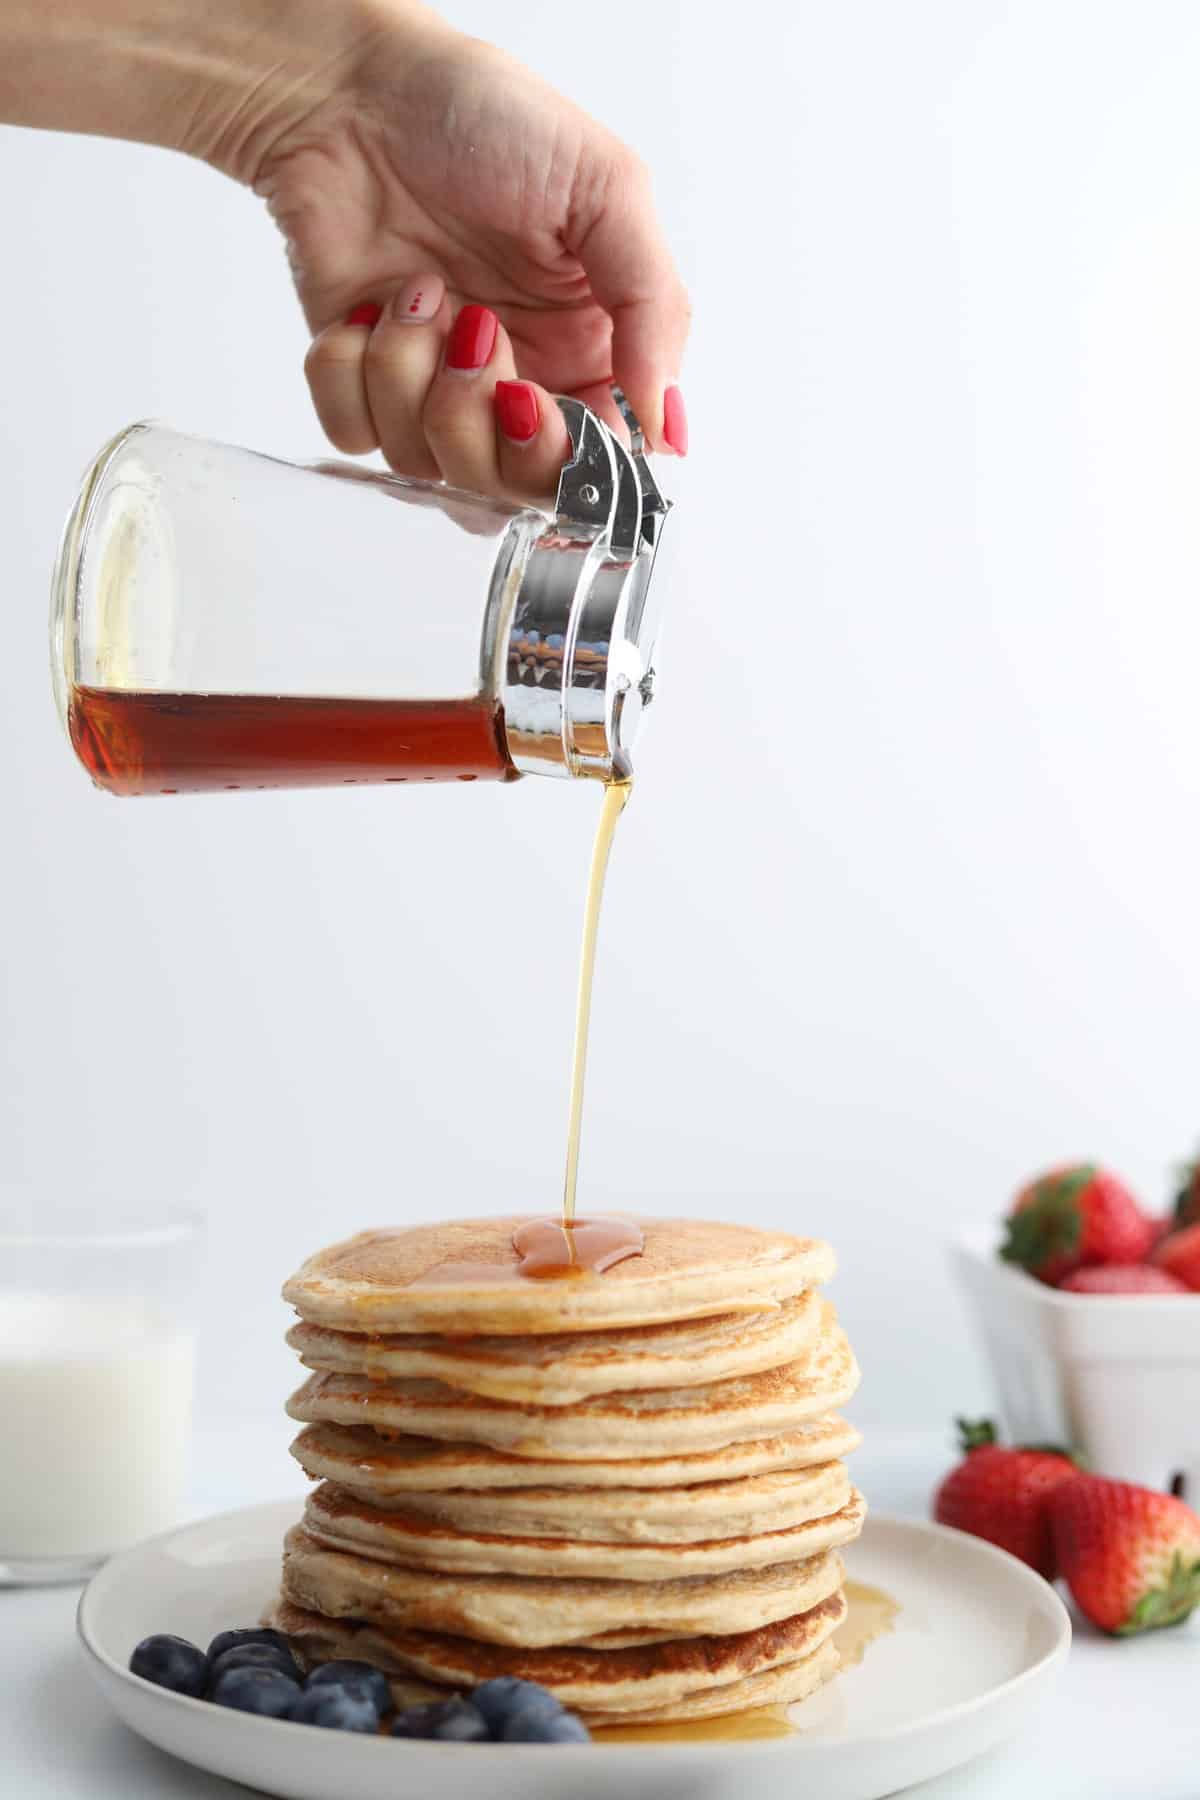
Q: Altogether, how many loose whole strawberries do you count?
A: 2